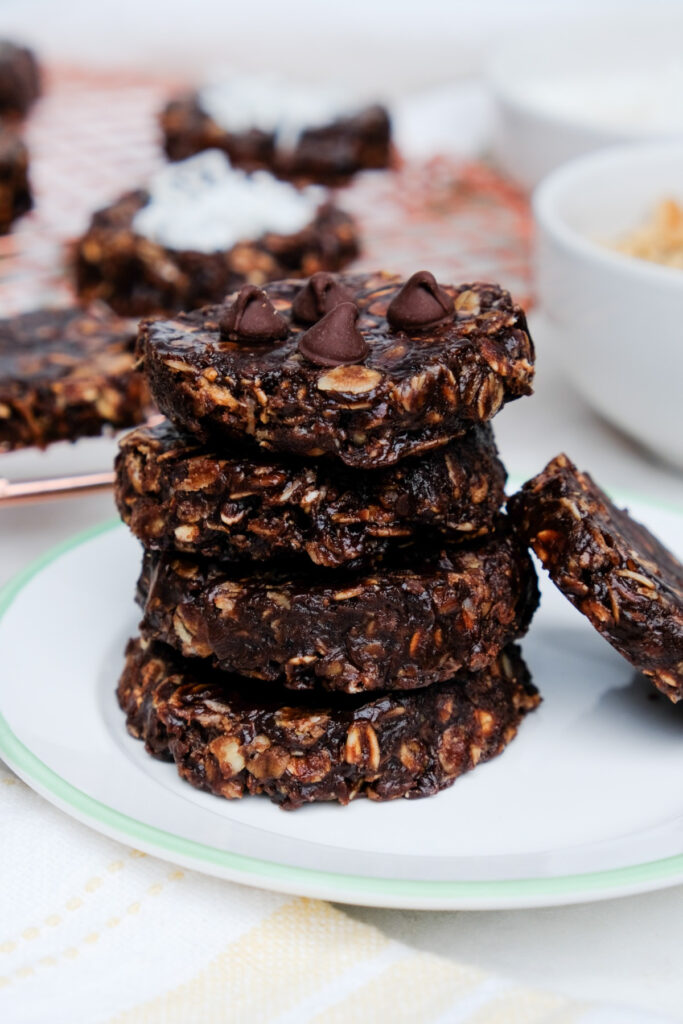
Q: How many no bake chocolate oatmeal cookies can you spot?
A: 10